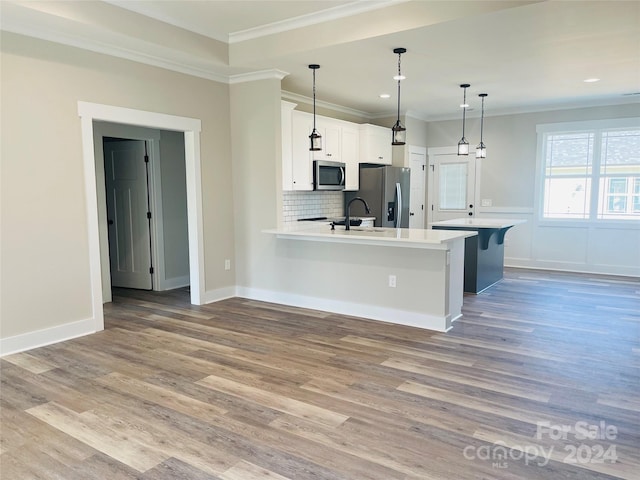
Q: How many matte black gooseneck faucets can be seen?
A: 1